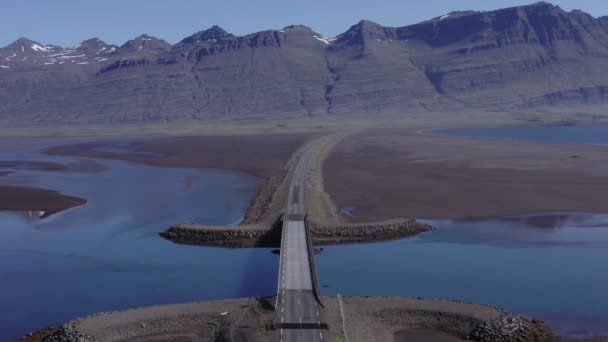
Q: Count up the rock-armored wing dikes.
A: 4